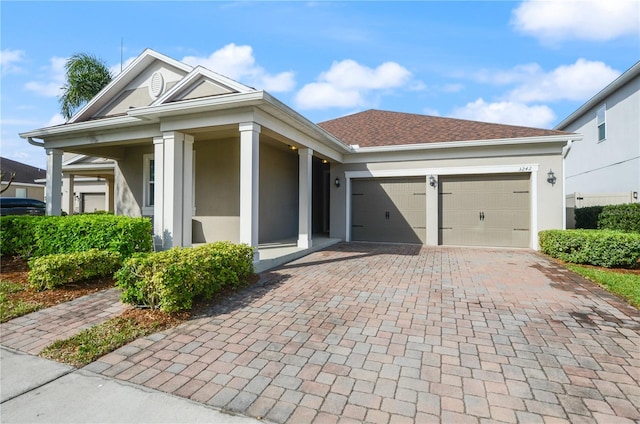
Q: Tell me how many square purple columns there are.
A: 0